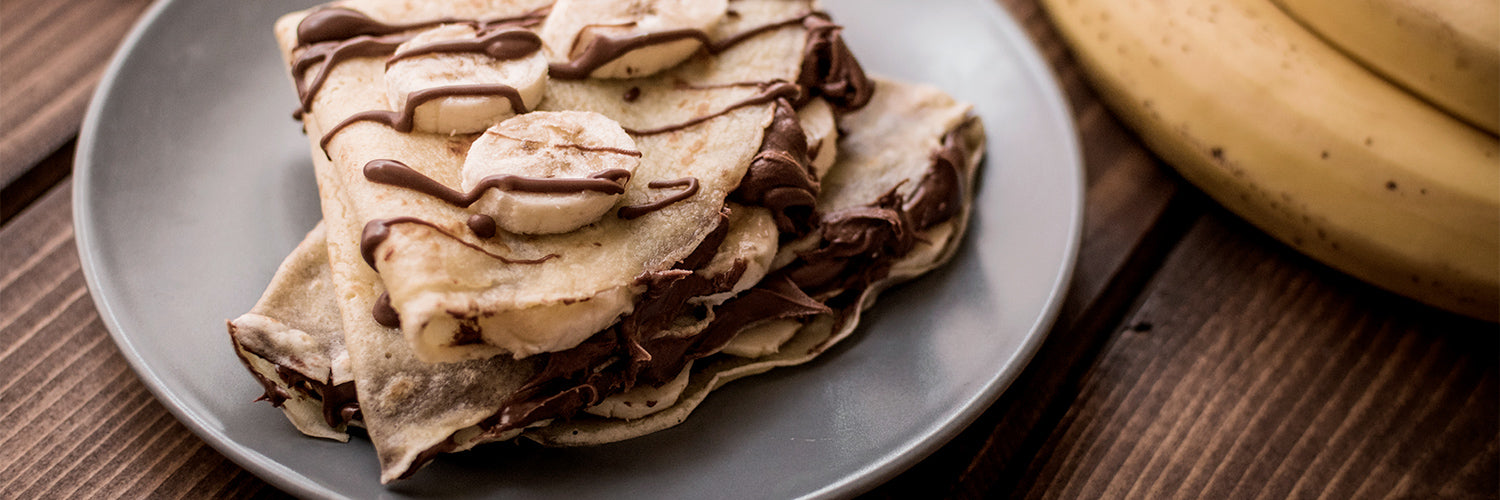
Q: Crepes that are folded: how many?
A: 2